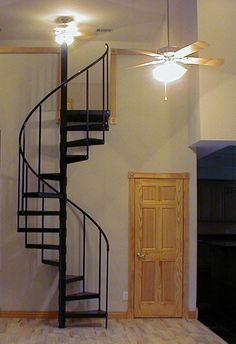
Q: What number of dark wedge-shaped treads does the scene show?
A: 12